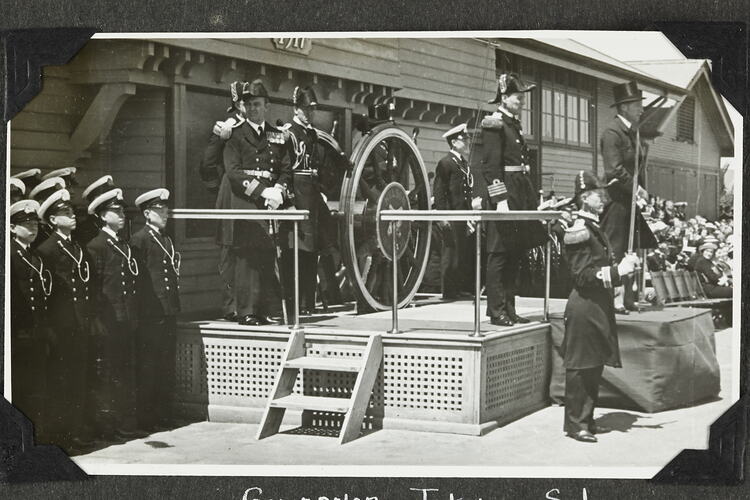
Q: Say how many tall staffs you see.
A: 1